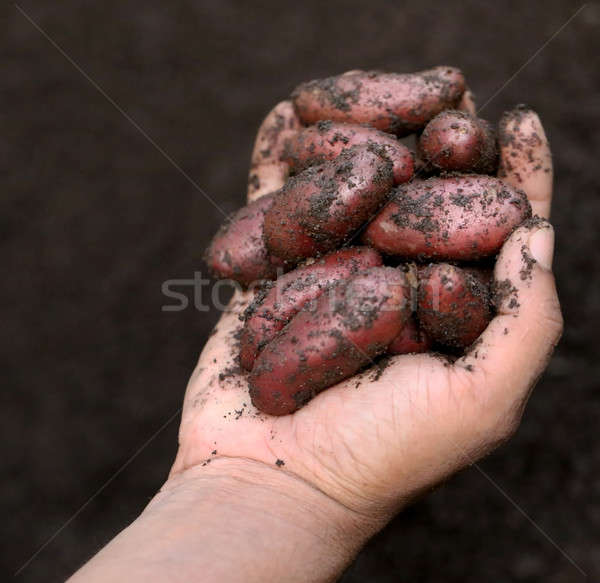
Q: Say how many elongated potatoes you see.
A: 7